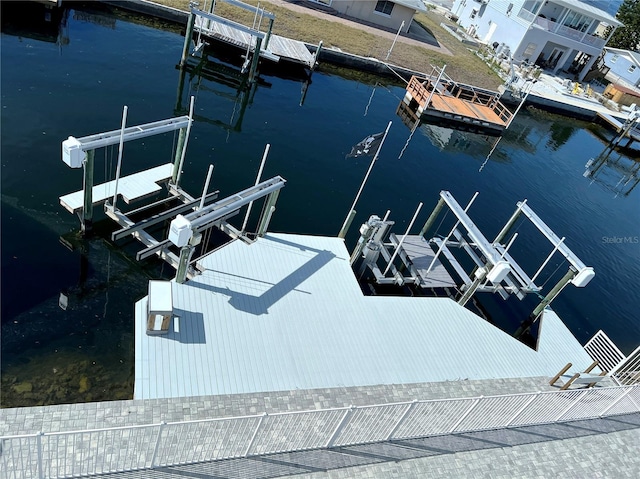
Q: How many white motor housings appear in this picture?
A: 4